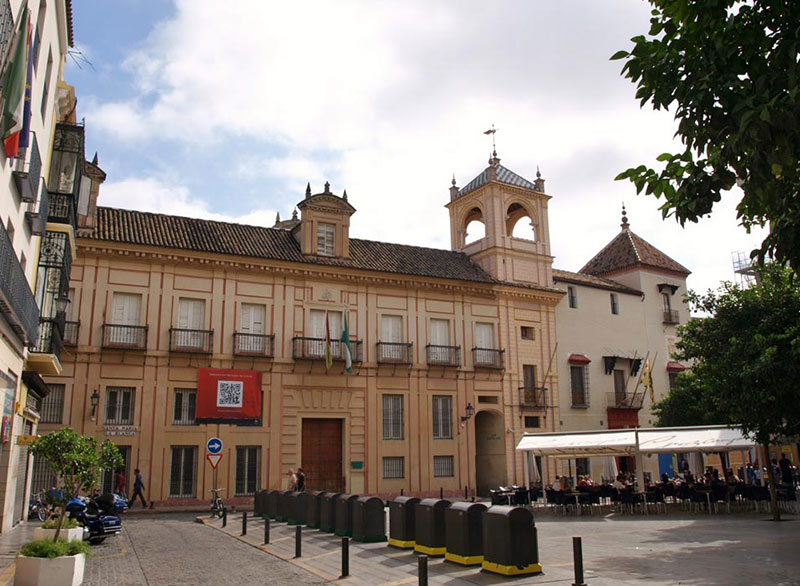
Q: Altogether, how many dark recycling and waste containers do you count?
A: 12